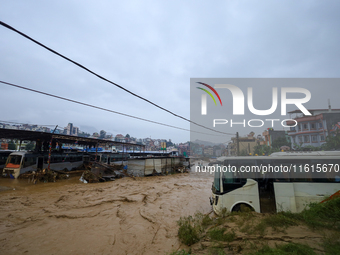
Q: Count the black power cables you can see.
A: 2